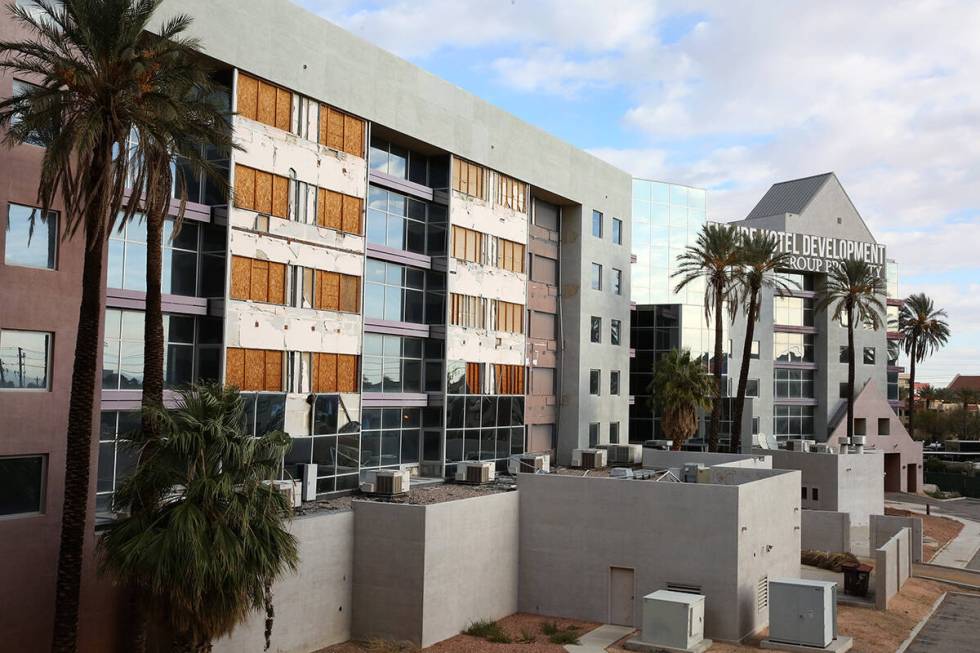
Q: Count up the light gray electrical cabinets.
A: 2